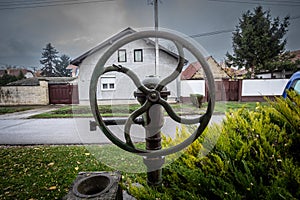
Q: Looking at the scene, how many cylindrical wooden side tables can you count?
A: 0